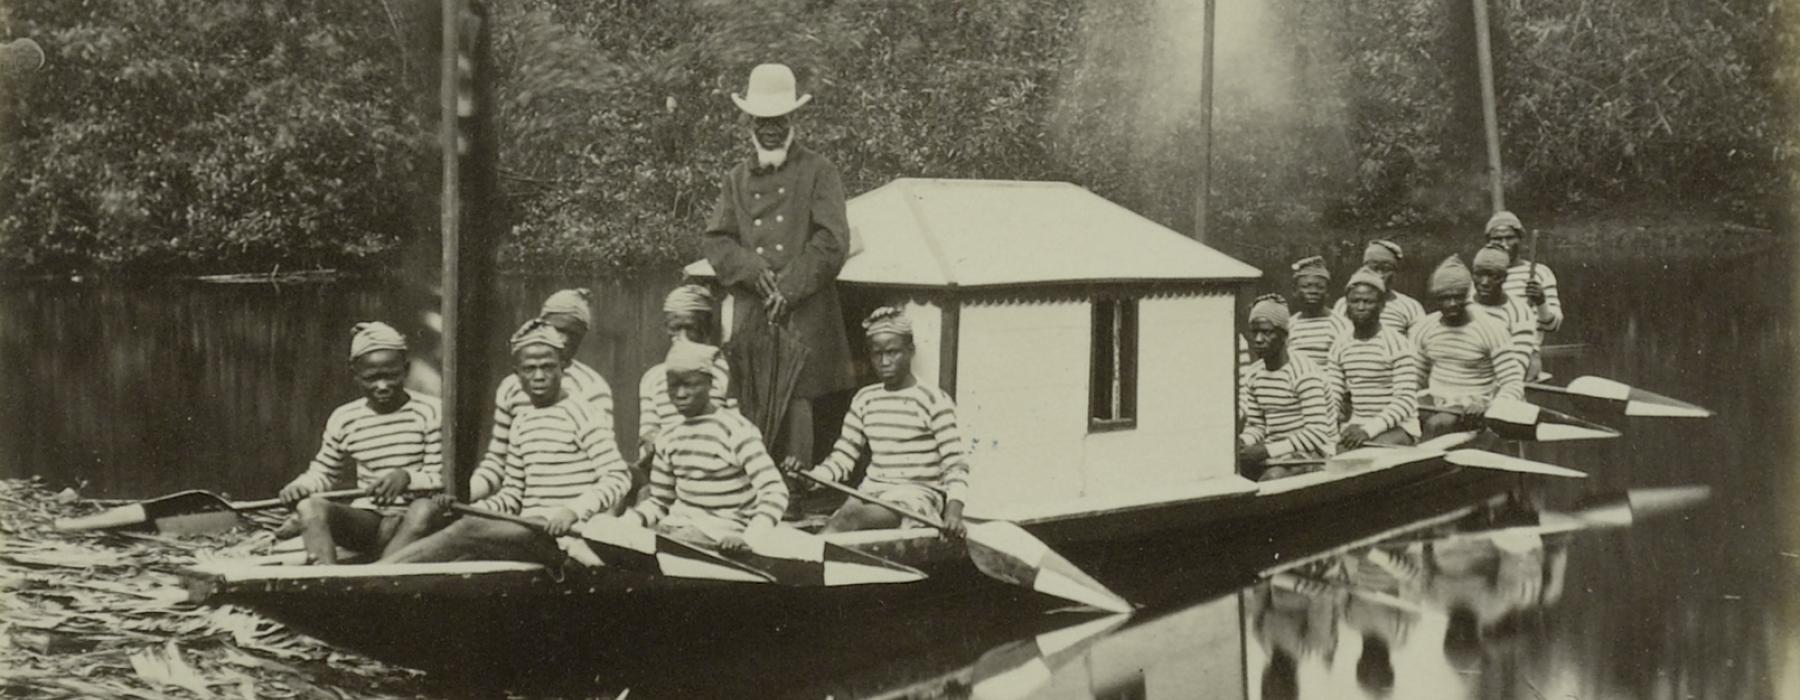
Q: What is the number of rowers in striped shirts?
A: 13